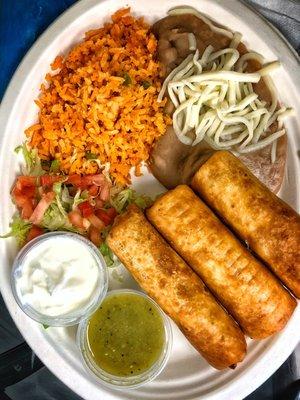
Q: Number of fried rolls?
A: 3